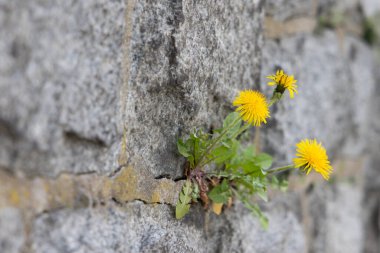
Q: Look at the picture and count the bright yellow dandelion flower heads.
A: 3